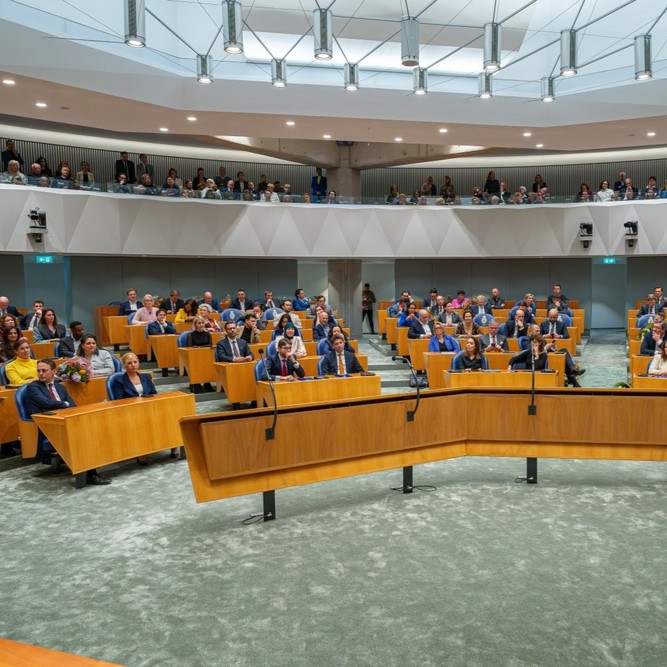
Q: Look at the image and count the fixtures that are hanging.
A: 13